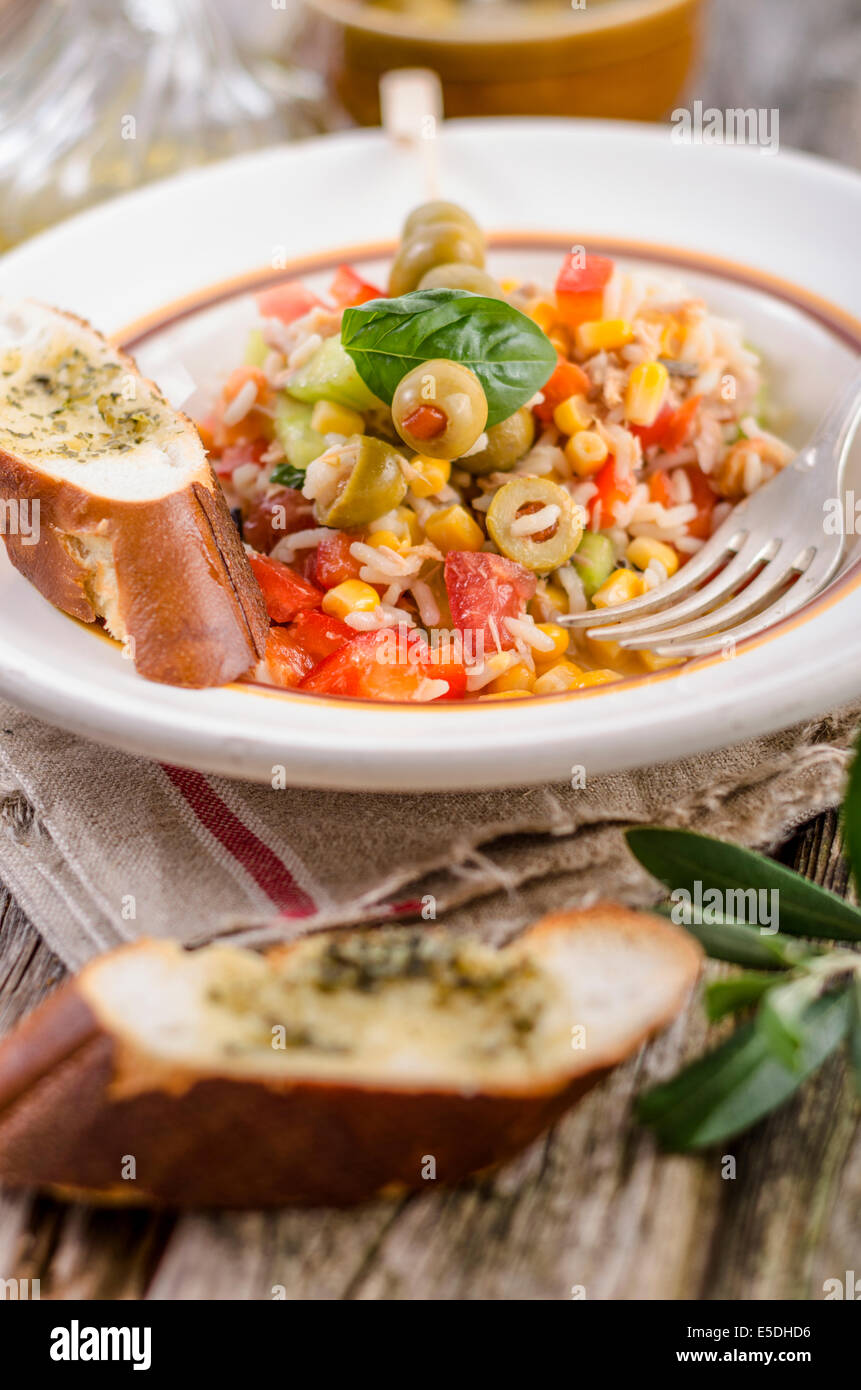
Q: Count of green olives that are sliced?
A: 2